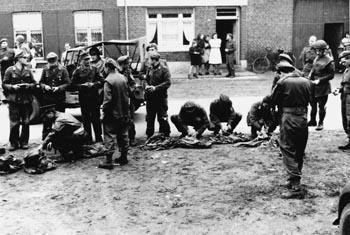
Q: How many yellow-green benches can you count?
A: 0